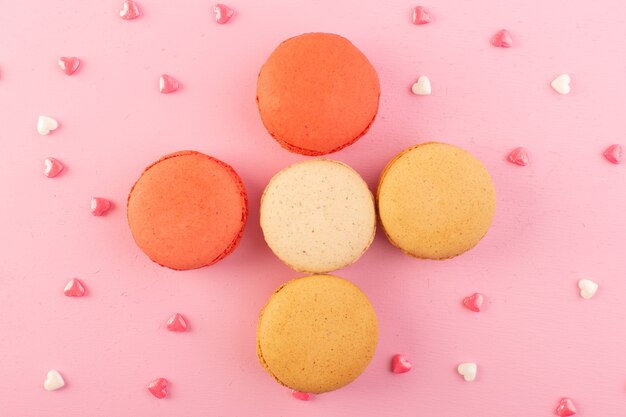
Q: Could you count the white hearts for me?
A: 6